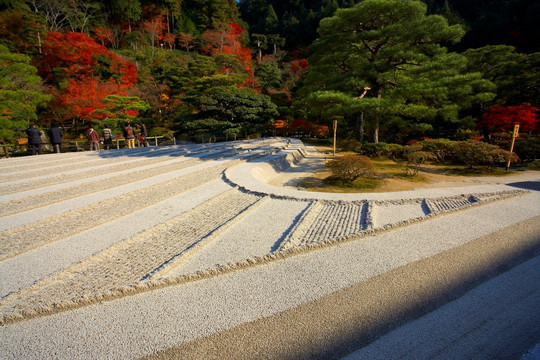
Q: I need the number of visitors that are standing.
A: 6